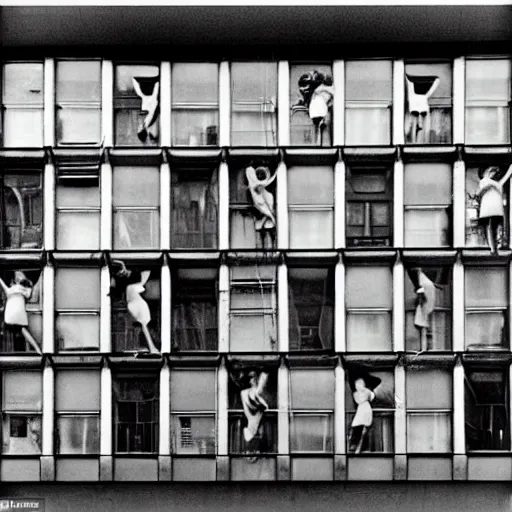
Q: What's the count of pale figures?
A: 10